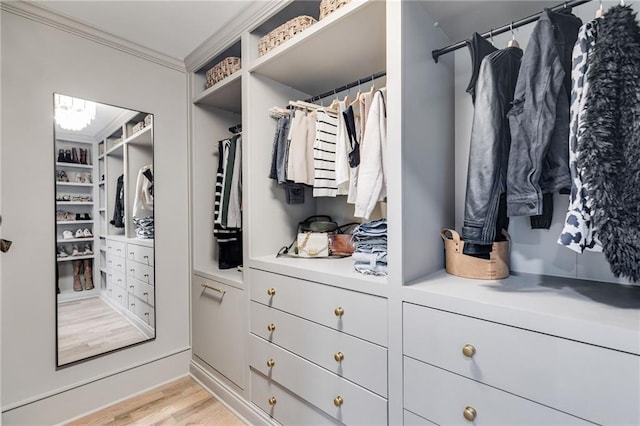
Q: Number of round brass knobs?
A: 9